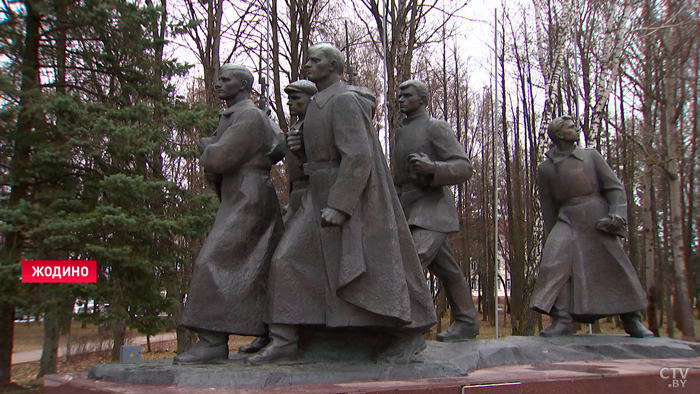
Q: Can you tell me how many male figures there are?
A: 5